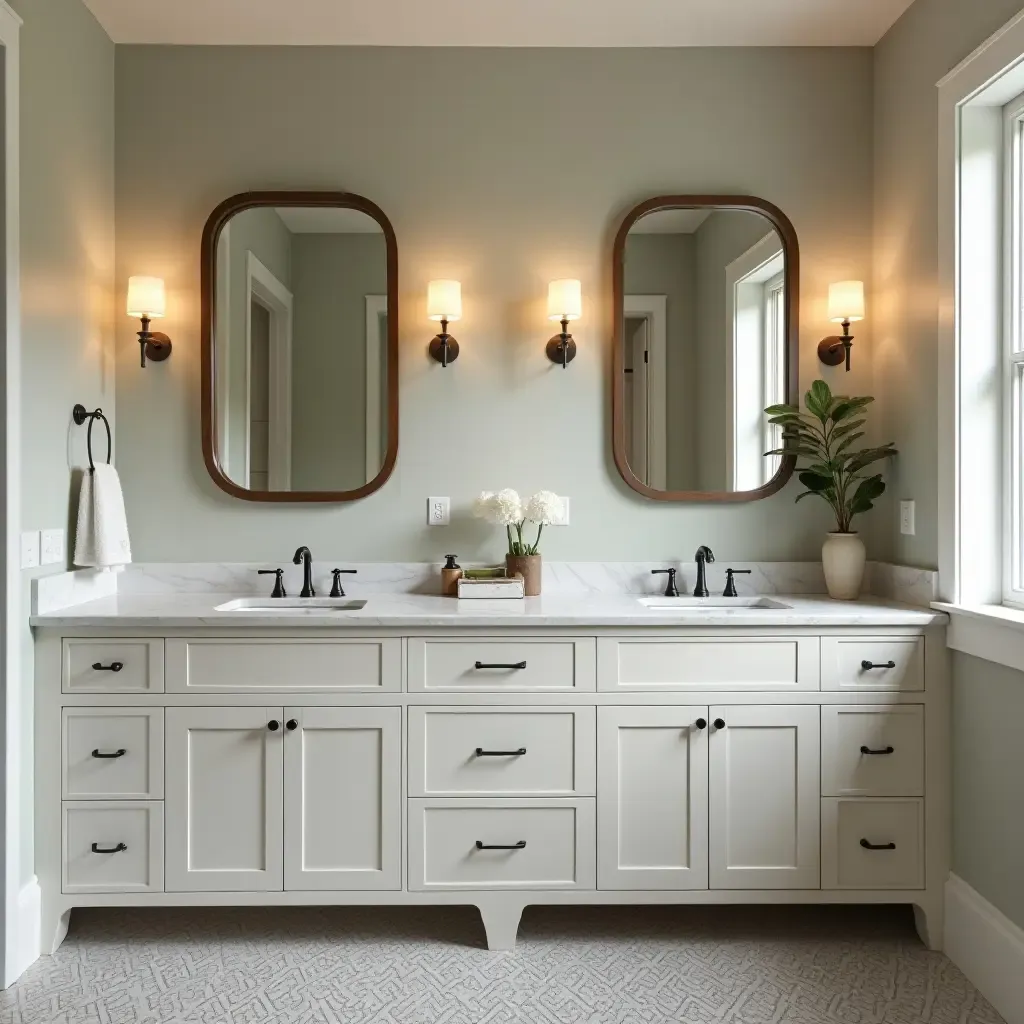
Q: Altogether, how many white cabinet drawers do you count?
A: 9